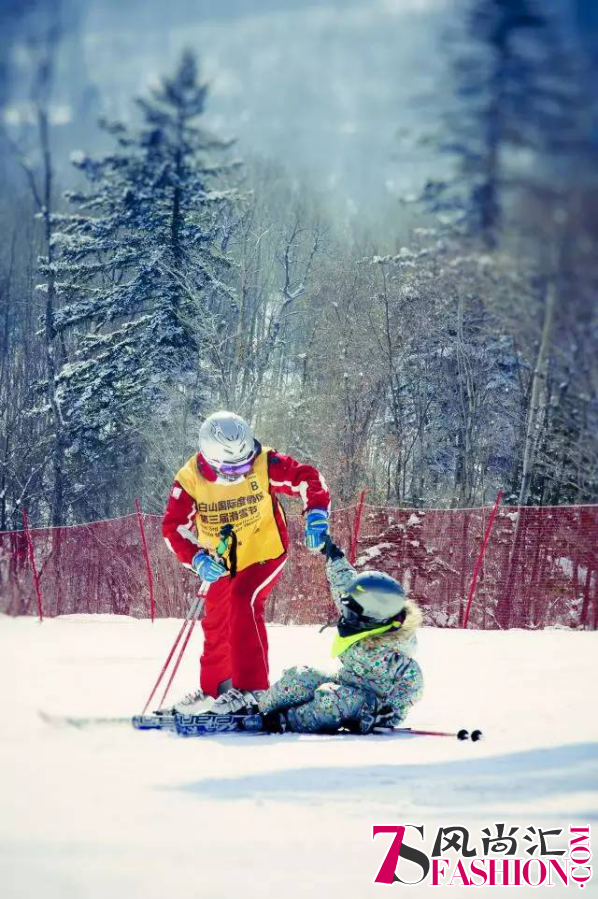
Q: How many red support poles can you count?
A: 4